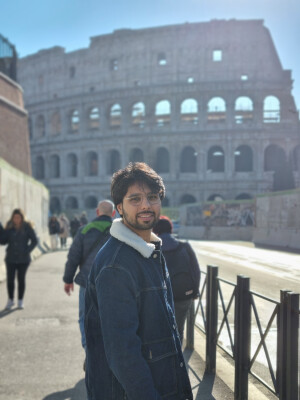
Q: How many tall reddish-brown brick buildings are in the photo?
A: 1